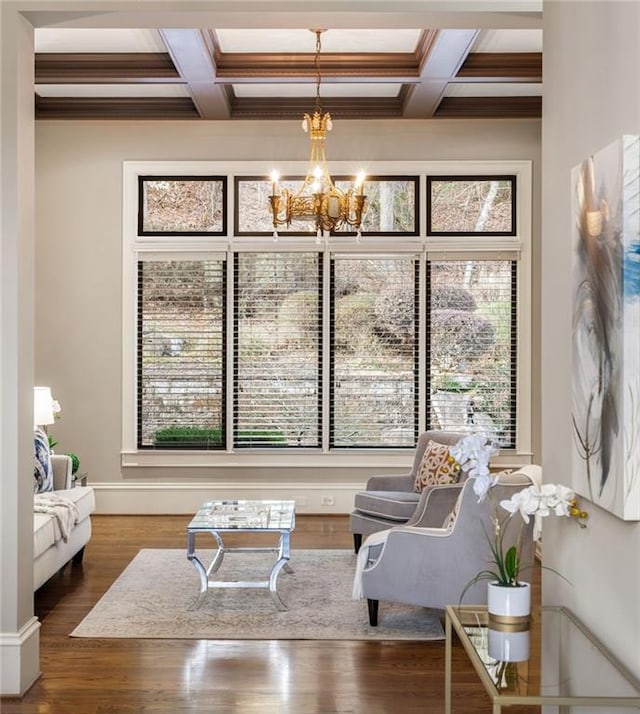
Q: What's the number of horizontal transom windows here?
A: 4